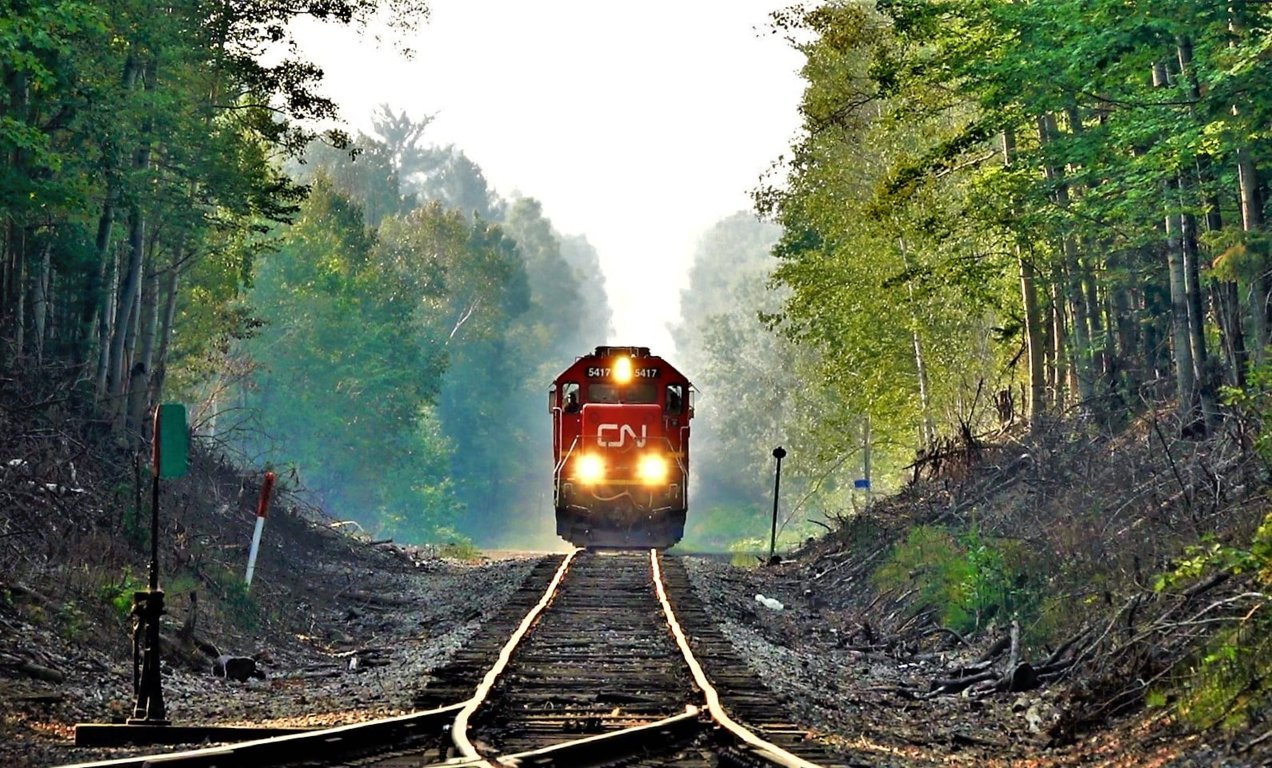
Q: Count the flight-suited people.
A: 0